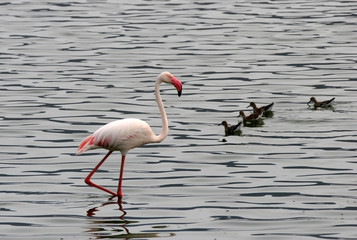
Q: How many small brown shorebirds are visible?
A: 4